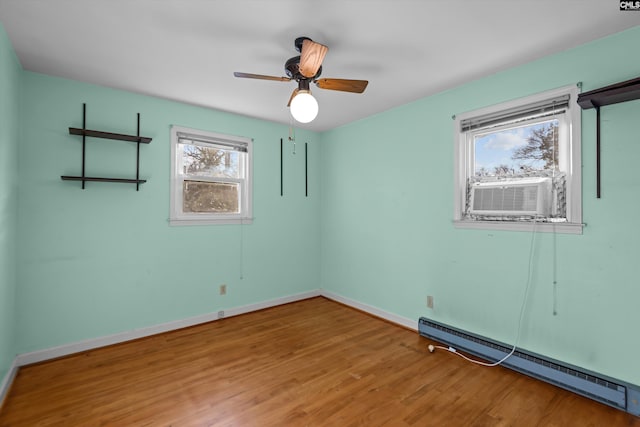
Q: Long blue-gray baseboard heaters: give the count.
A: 1